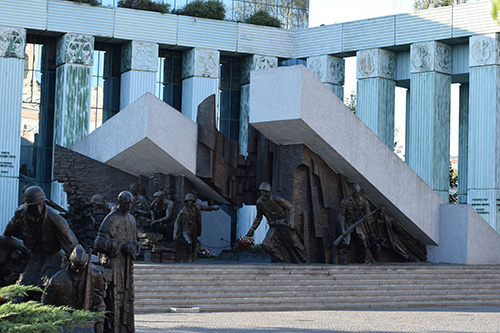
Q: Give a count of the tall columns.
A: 9